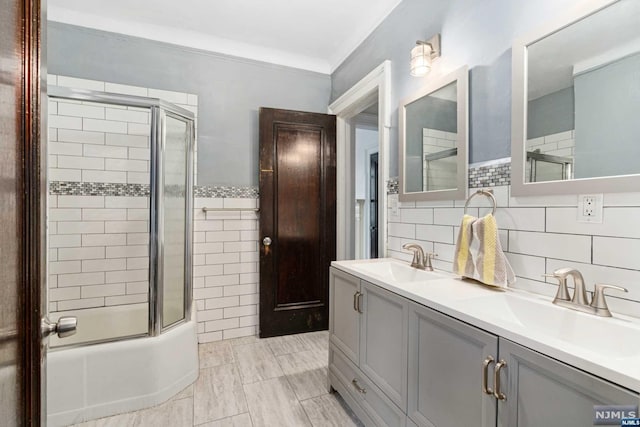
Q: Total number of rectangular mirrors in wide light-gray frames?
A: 2